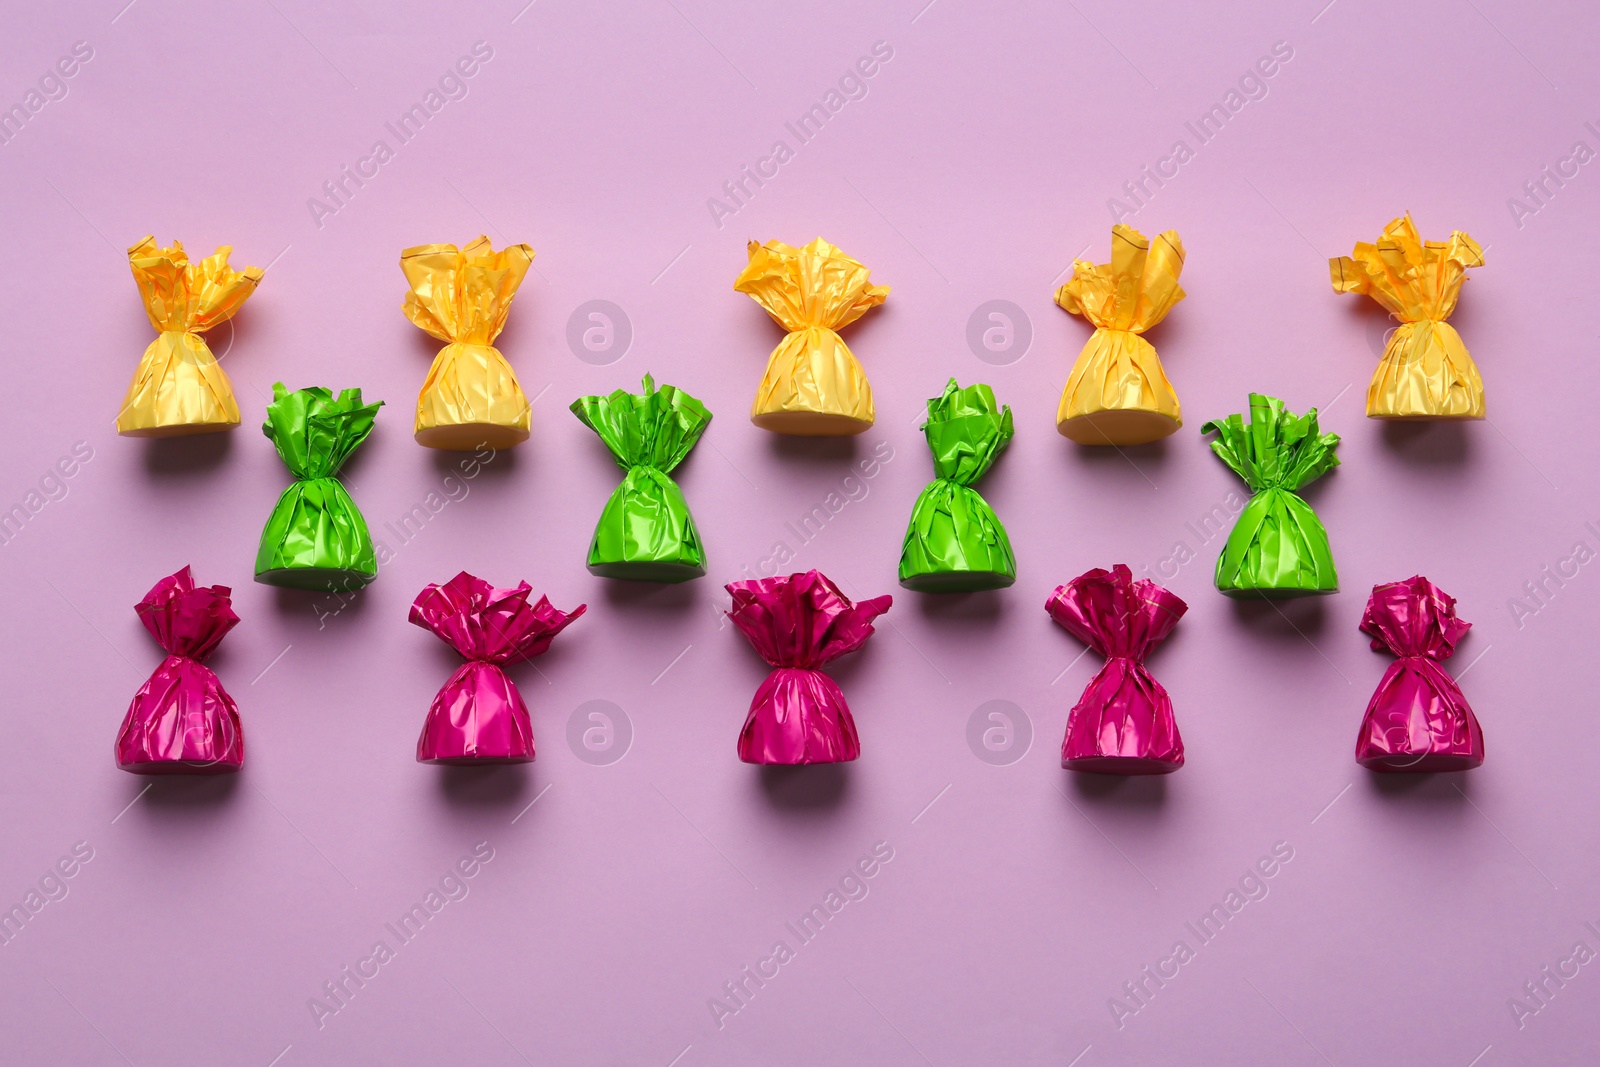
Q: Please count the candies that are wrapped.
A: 14